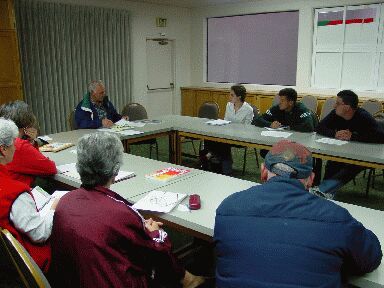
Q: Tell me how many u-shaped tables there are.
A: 1